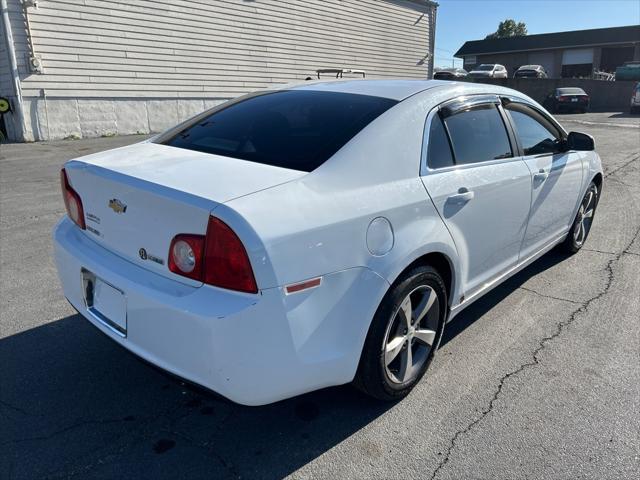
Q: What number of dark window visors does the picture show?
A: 2